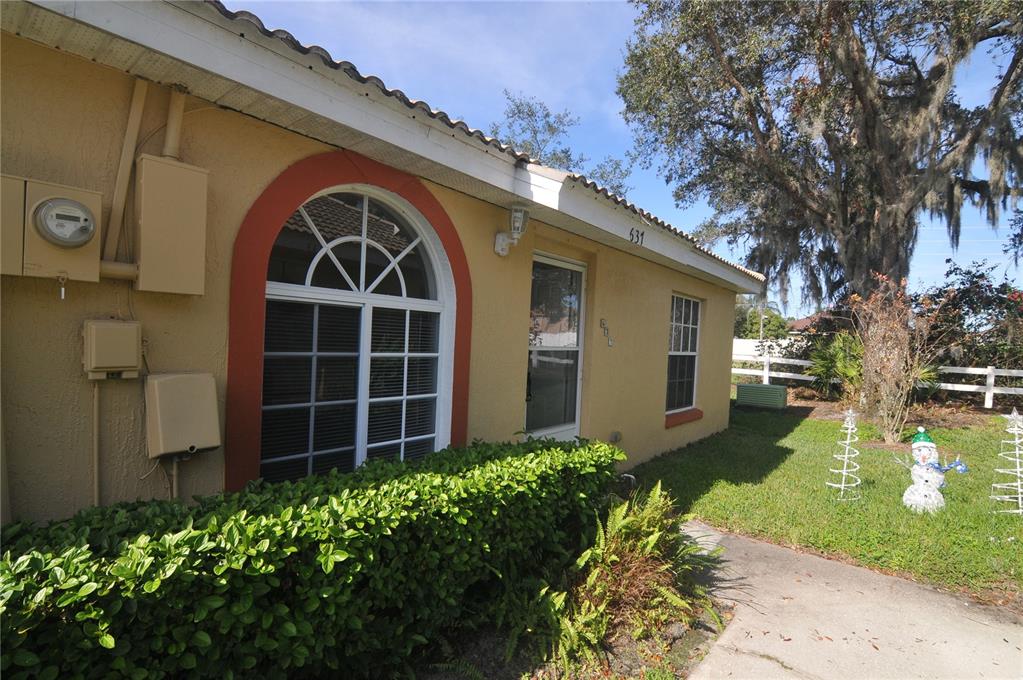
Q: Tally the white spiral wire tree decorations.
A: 2